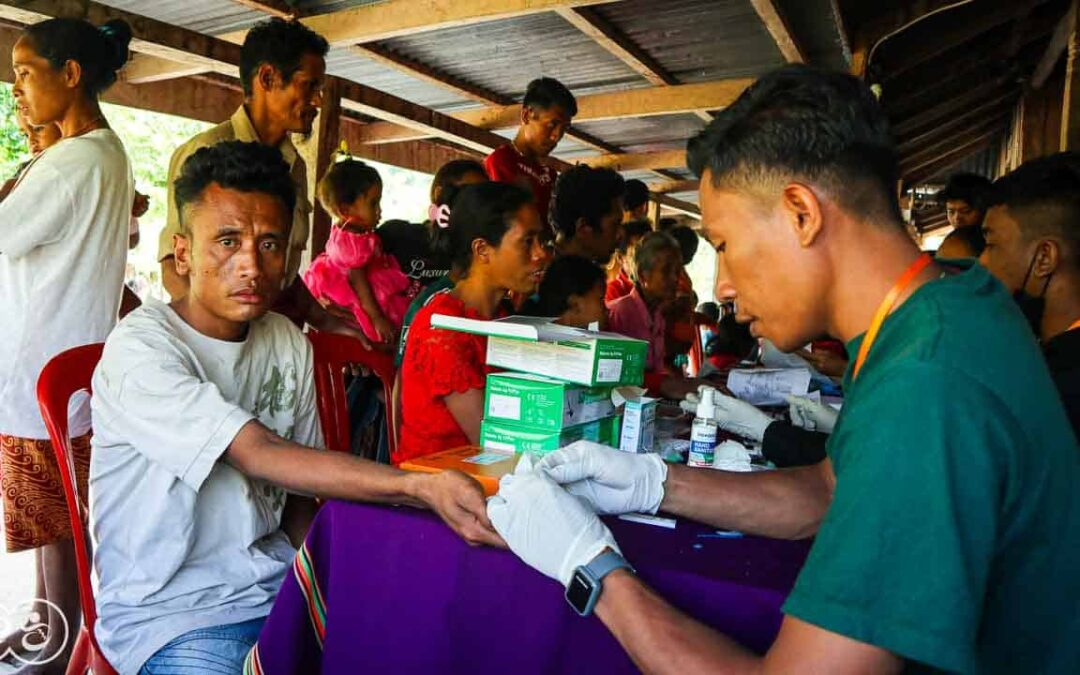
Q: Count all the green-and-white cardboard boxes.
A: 3